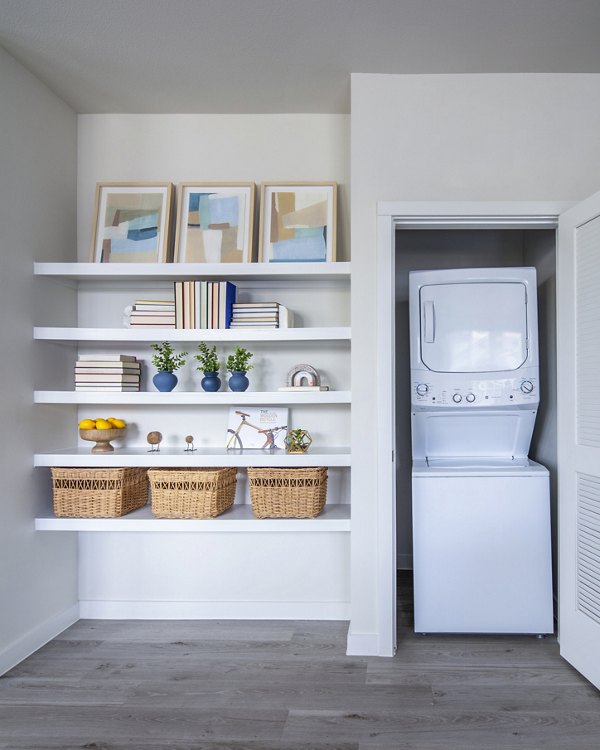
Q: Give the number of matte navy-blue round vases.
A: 3